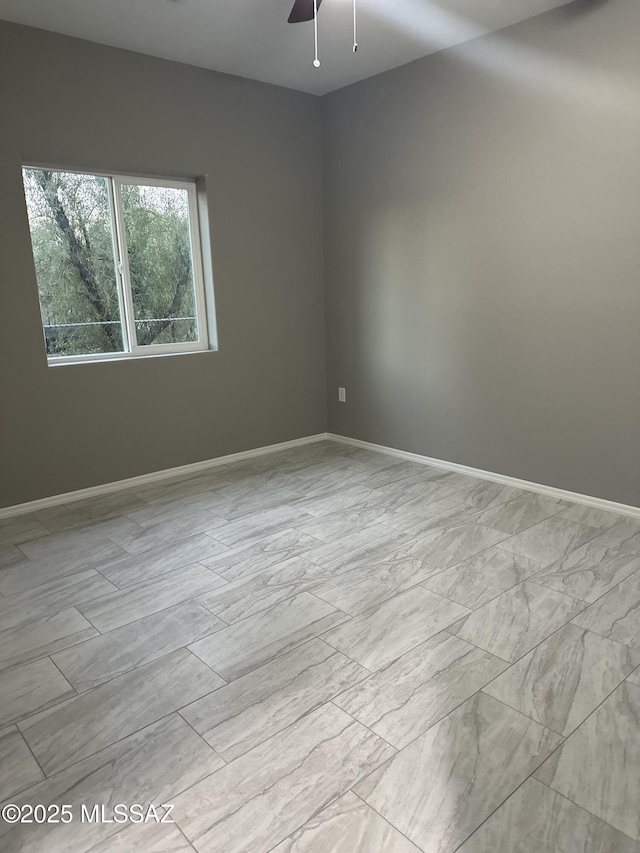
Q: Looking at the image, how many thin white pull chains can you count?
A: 2